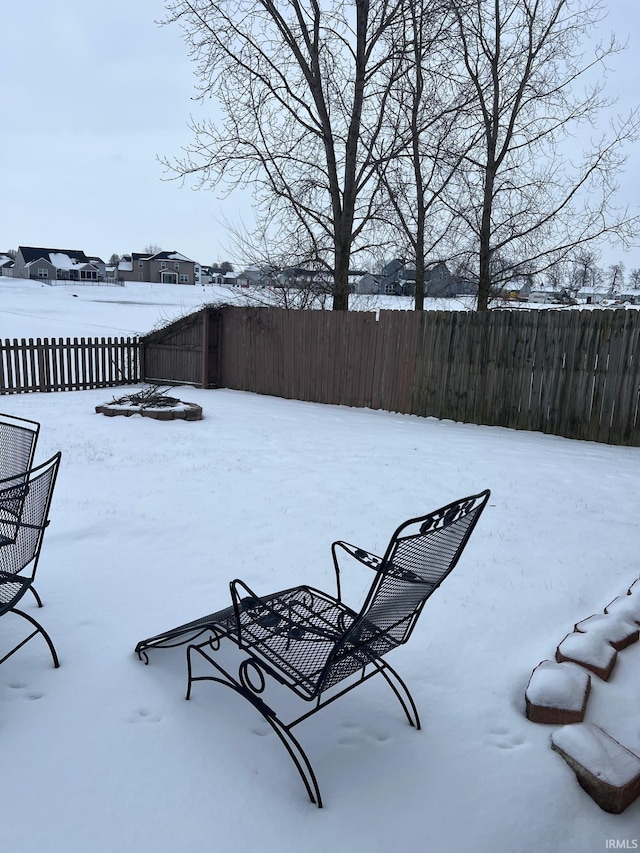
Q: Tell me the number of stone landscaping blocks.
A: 6